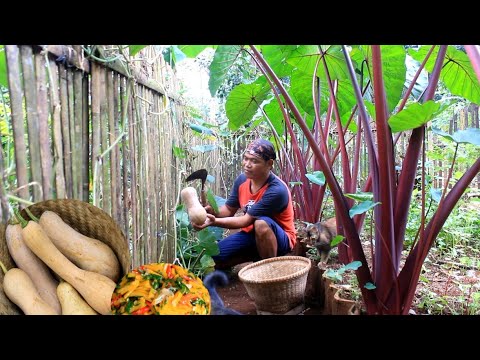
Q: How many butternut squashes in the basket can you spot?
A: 5